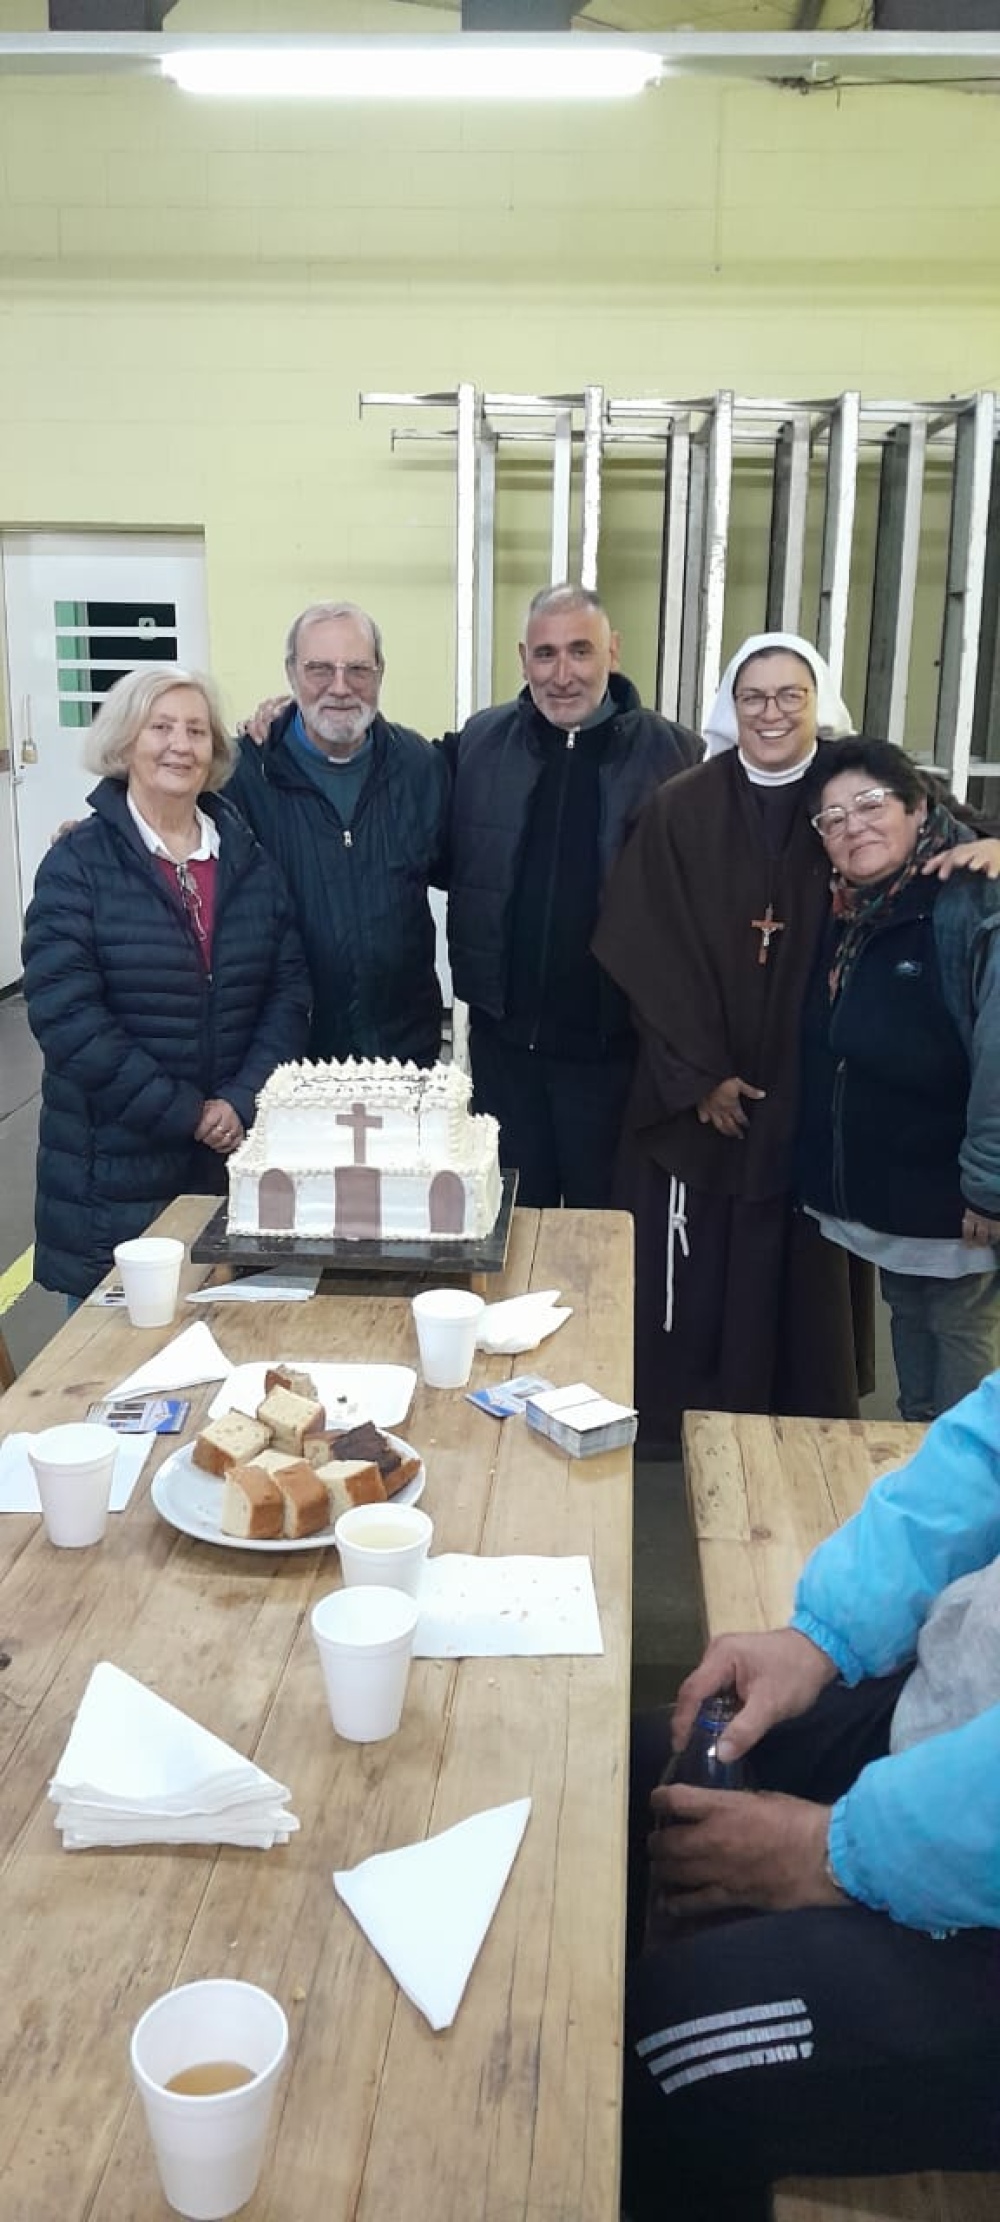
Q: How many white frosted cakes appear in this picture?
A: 1